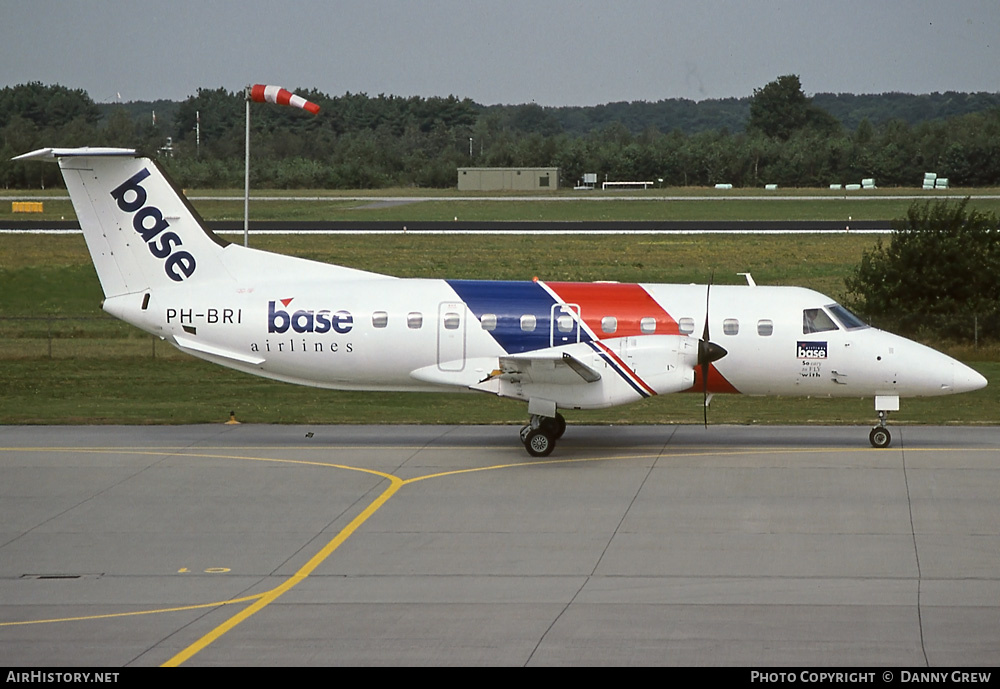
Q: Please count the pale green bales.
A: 11